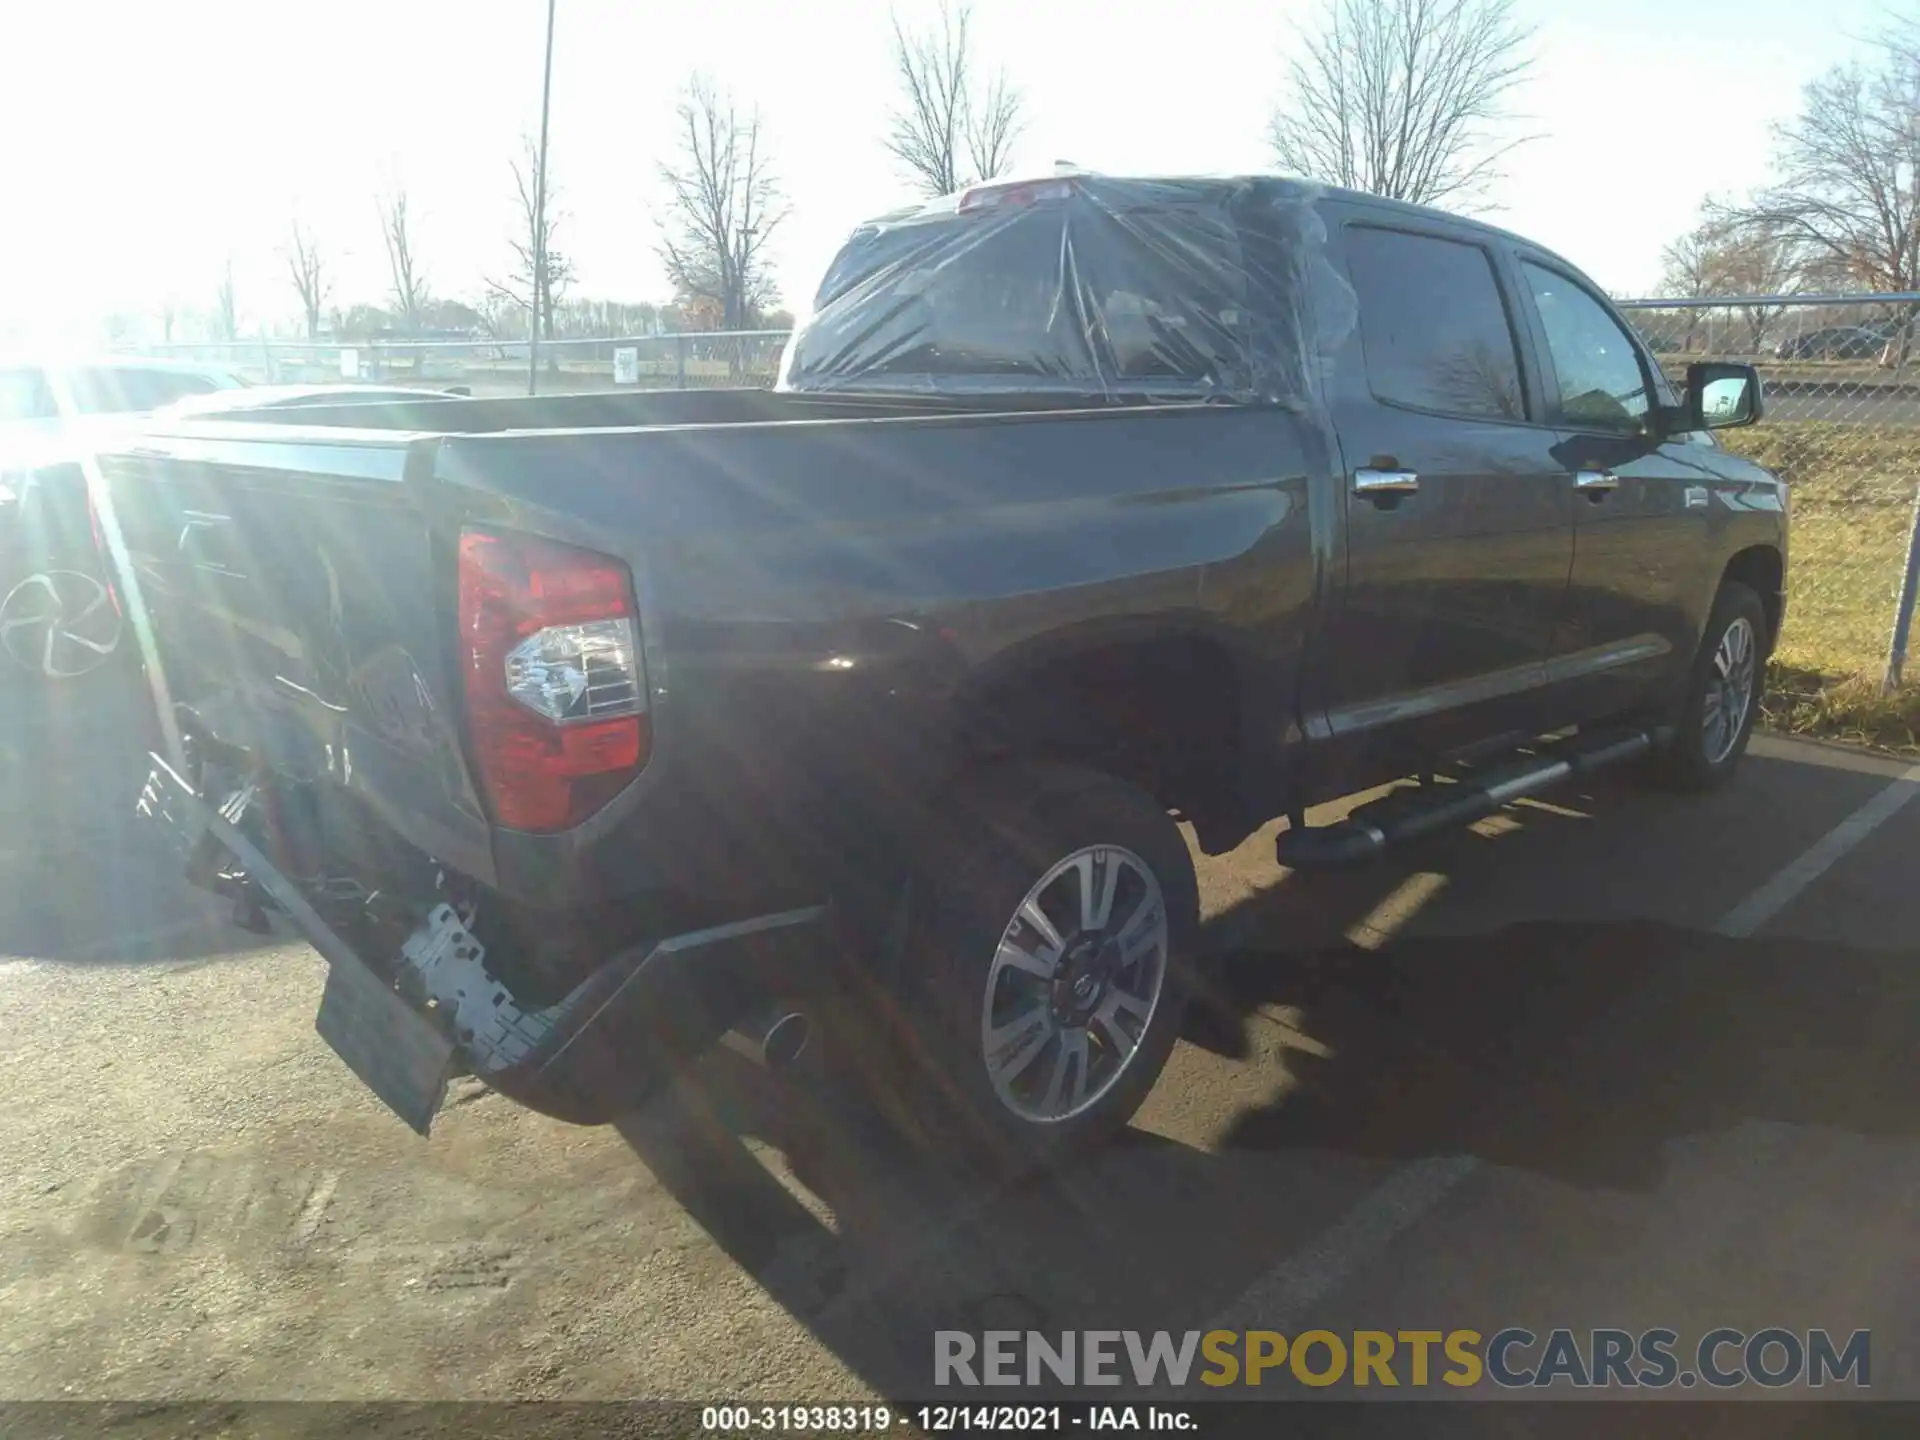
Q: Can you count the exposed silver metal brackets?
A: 1